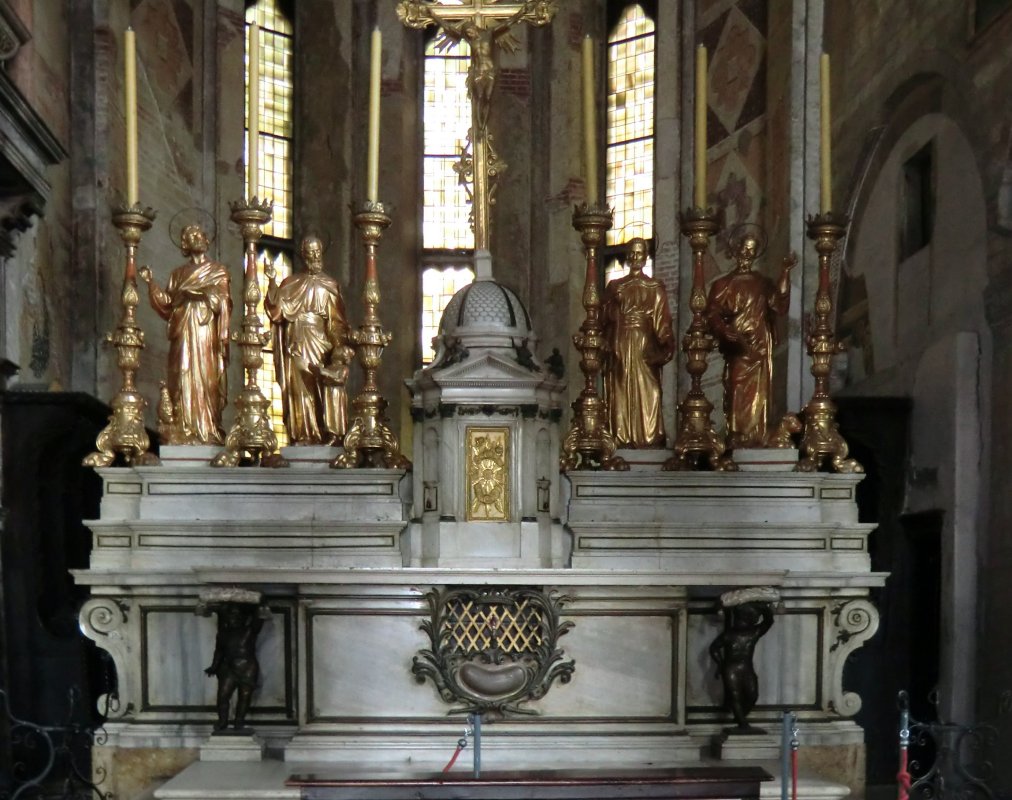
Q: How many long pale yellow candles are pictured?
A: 6